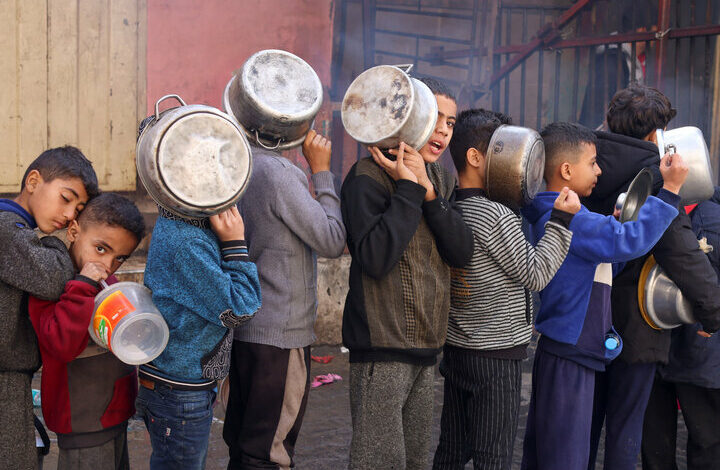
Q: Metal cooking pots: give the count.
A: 6